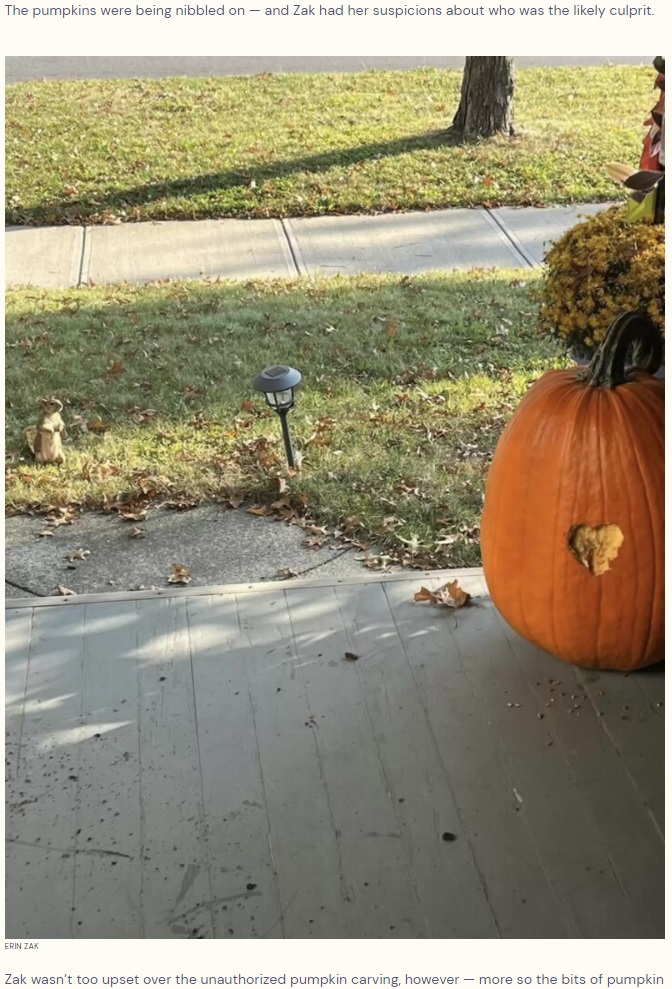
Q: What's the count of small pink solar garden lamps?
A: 0